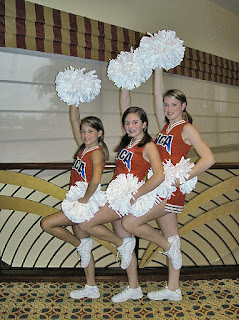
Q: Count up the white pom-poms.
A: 6